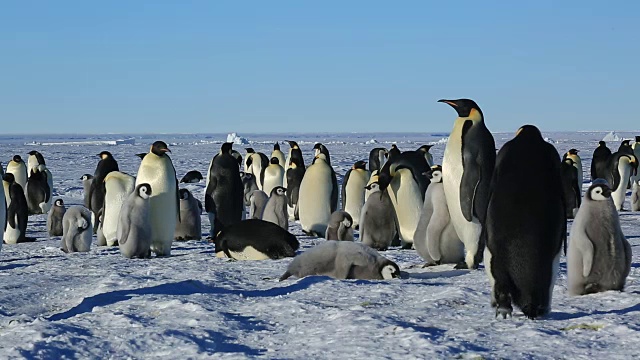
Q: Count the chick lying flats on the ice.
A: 1